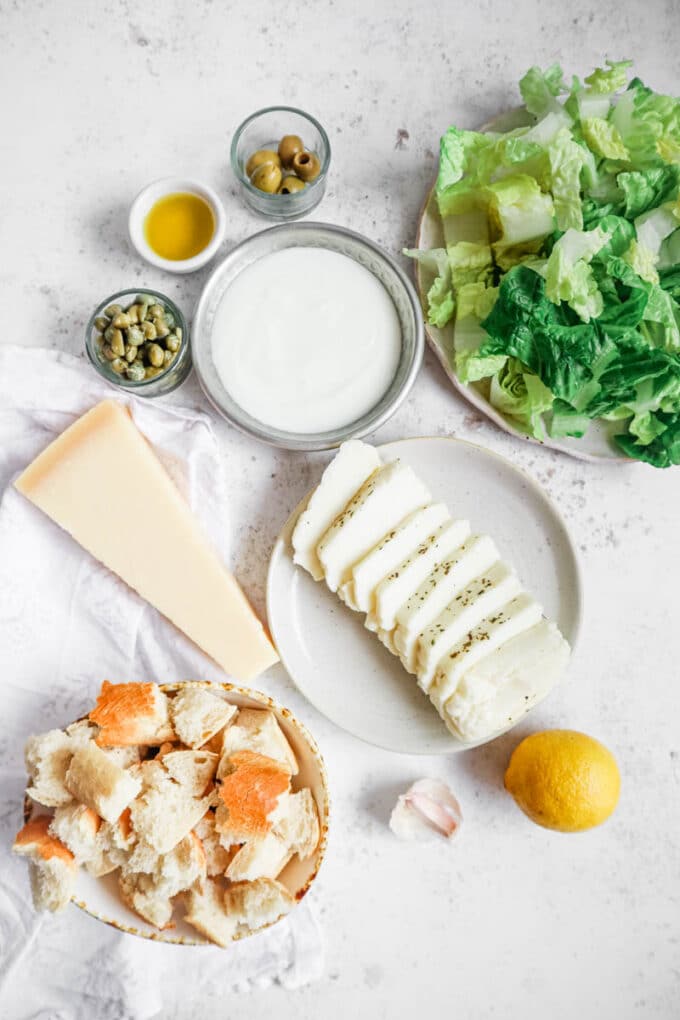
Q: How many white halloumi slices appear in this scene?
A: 8